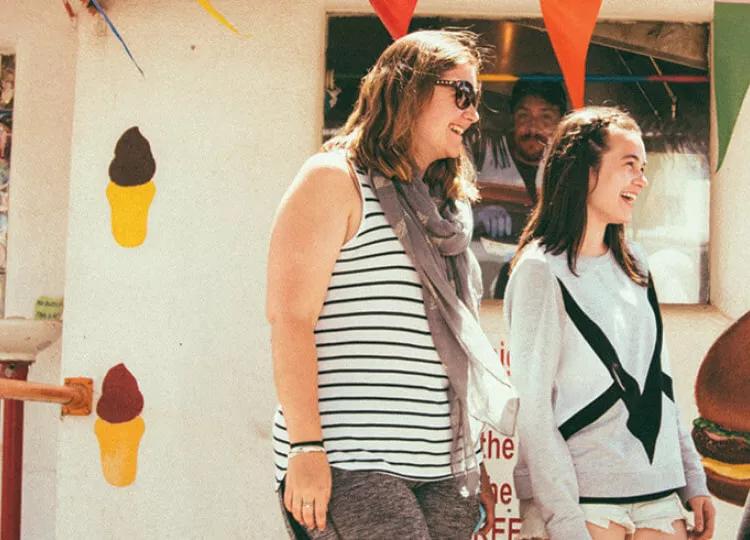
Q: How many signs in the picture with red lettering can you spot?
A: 1